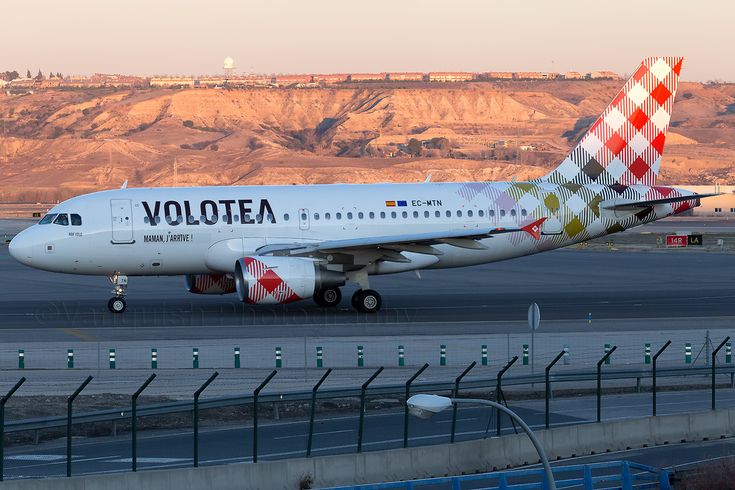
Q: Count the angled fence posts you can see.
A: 14